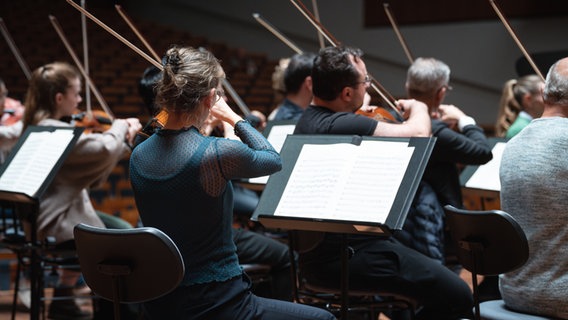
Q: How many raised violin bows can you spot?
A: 11